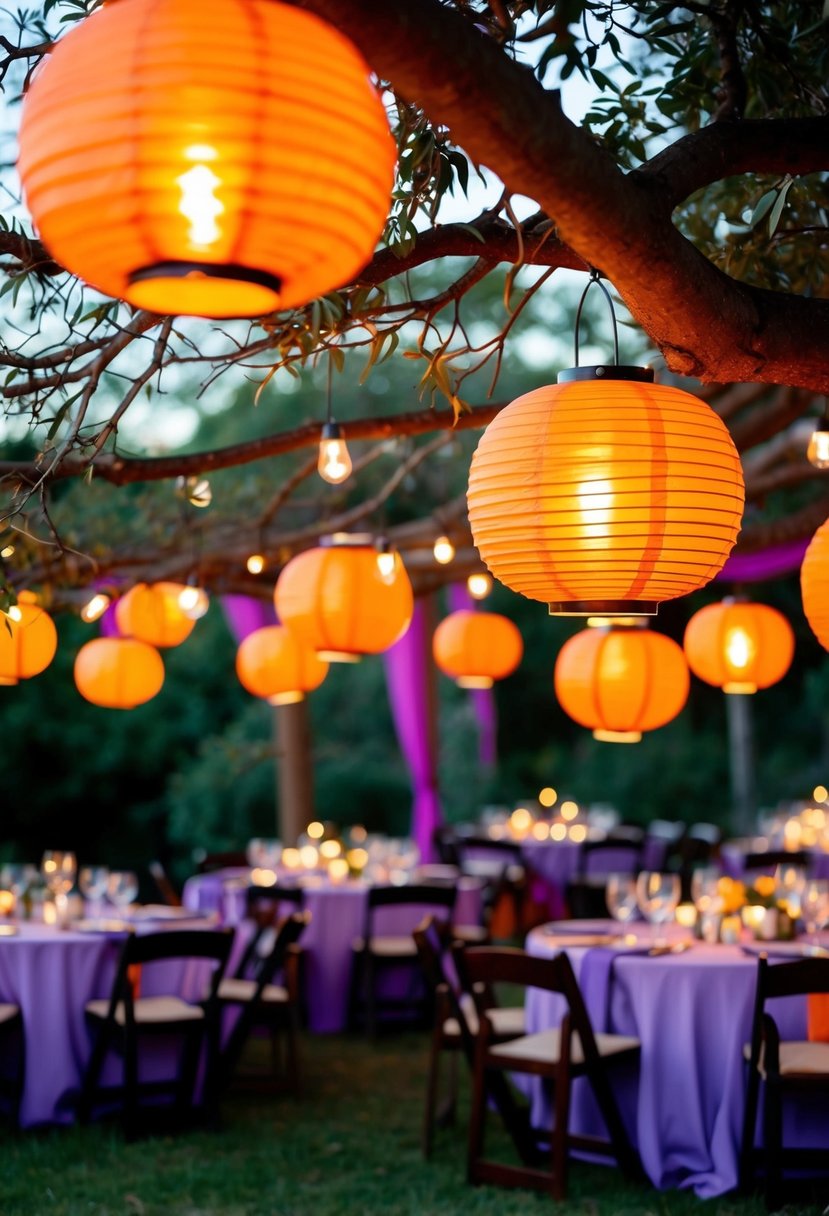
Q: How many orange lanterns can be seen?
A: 11